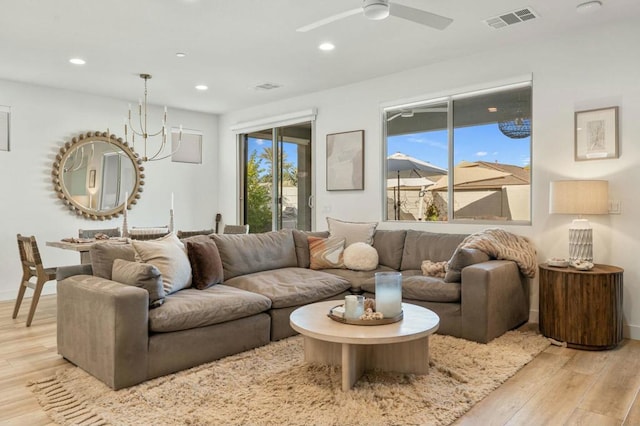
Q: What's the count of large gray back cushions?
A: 5